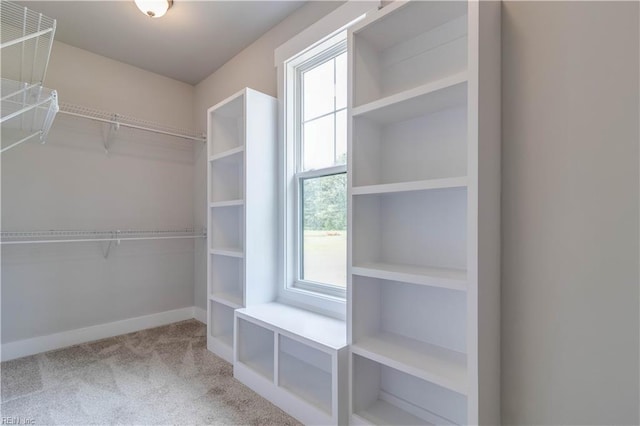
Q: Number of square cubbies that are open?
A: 12